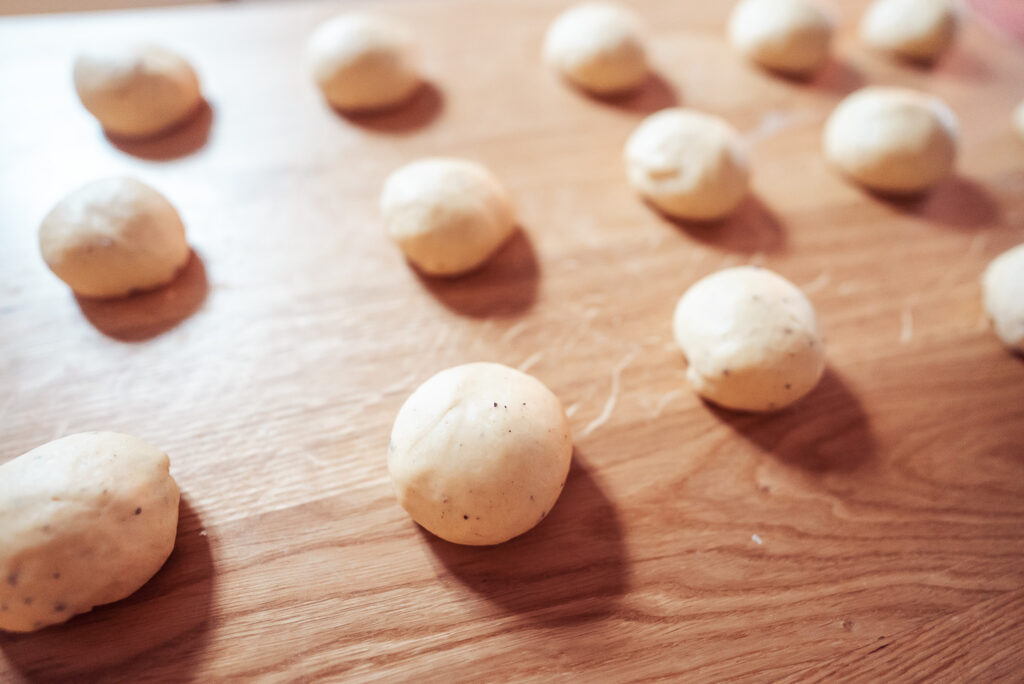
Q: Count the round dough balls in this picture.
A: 14